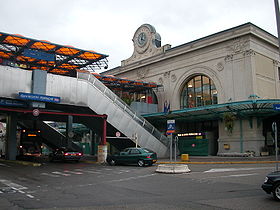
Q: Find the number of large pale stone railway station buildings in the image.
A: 1